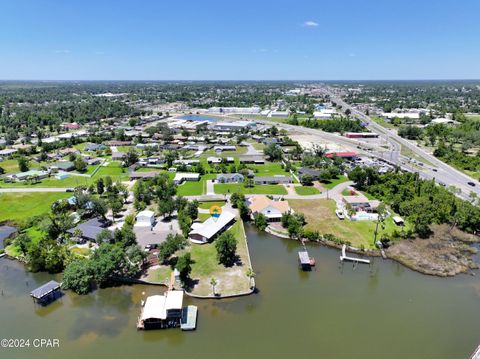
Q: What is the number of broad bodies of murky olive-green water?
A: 1